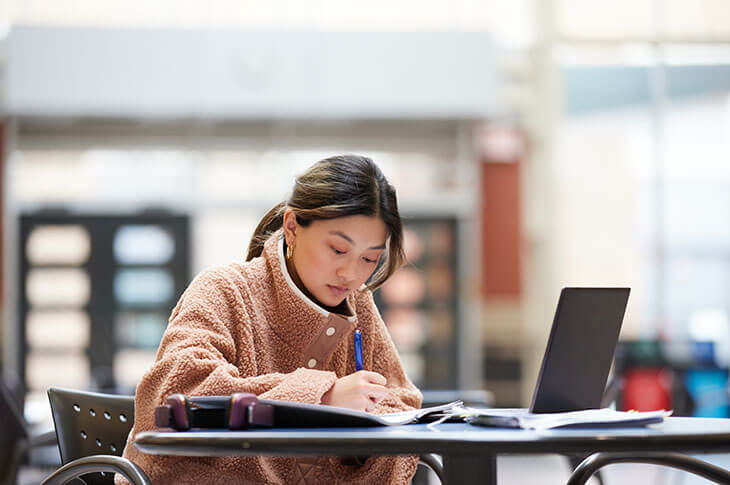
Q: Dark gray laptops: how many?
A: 1